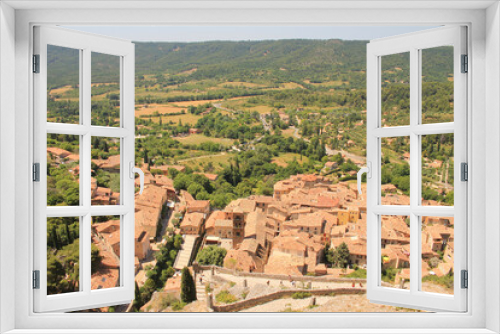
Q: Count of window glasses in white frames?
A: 12